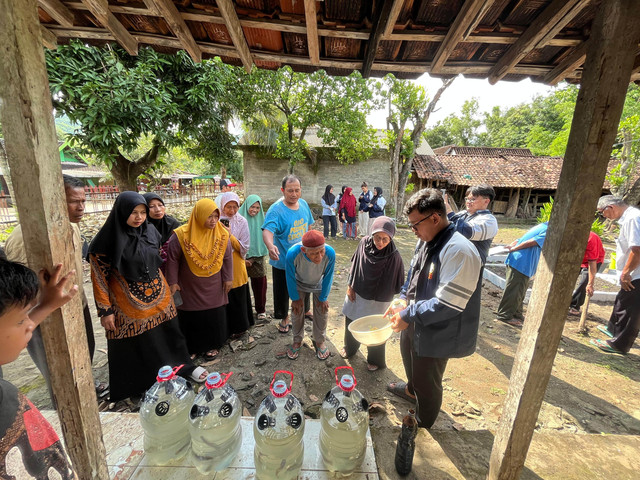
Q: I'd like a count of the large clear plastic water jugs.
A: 4